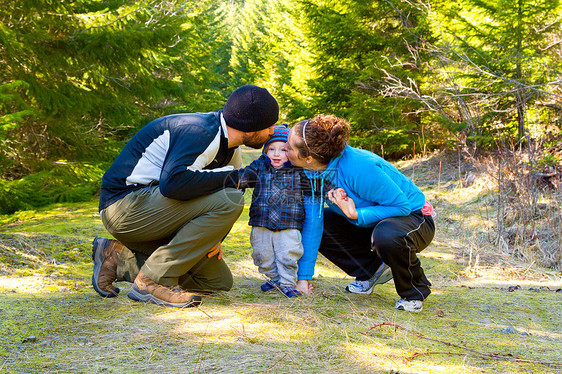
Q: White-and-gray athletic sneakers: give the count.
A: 2